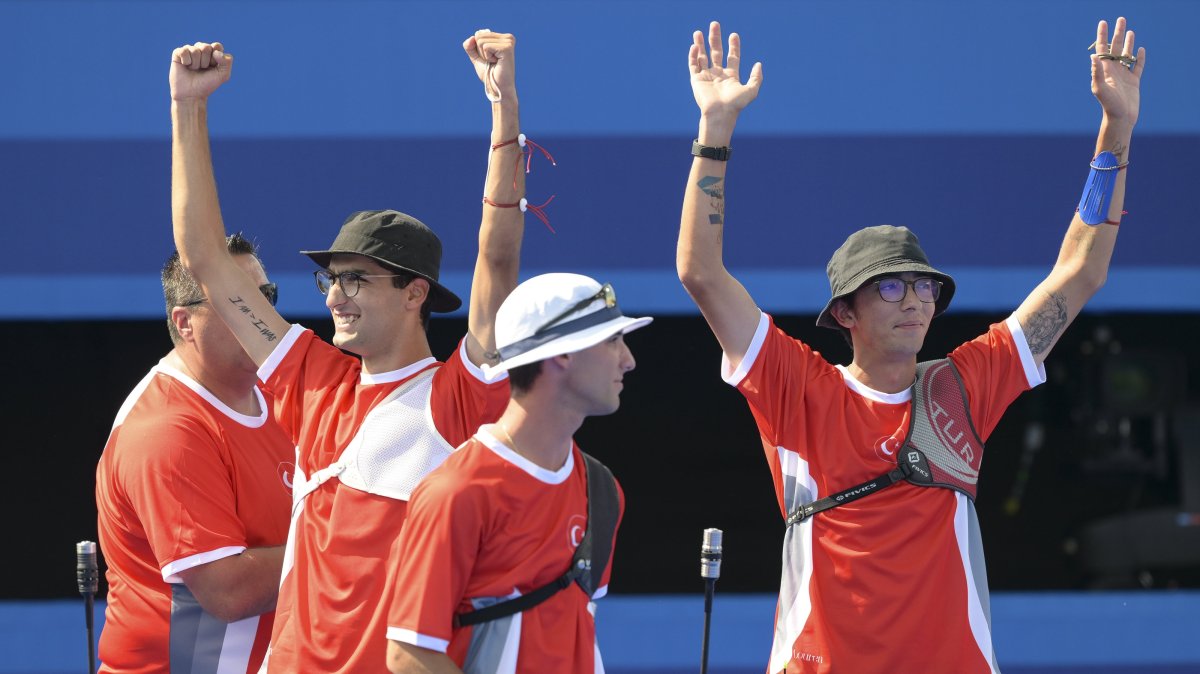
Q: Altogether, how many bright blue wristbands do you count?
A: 1